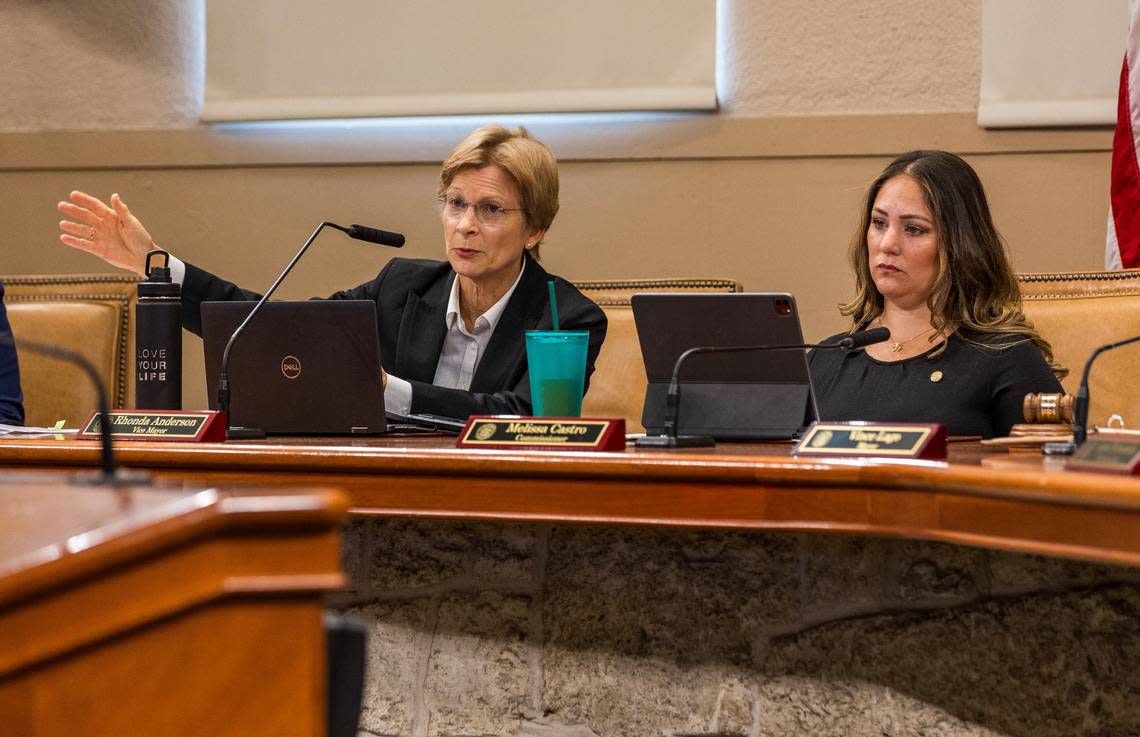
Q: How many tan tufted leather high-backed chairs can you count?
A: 3